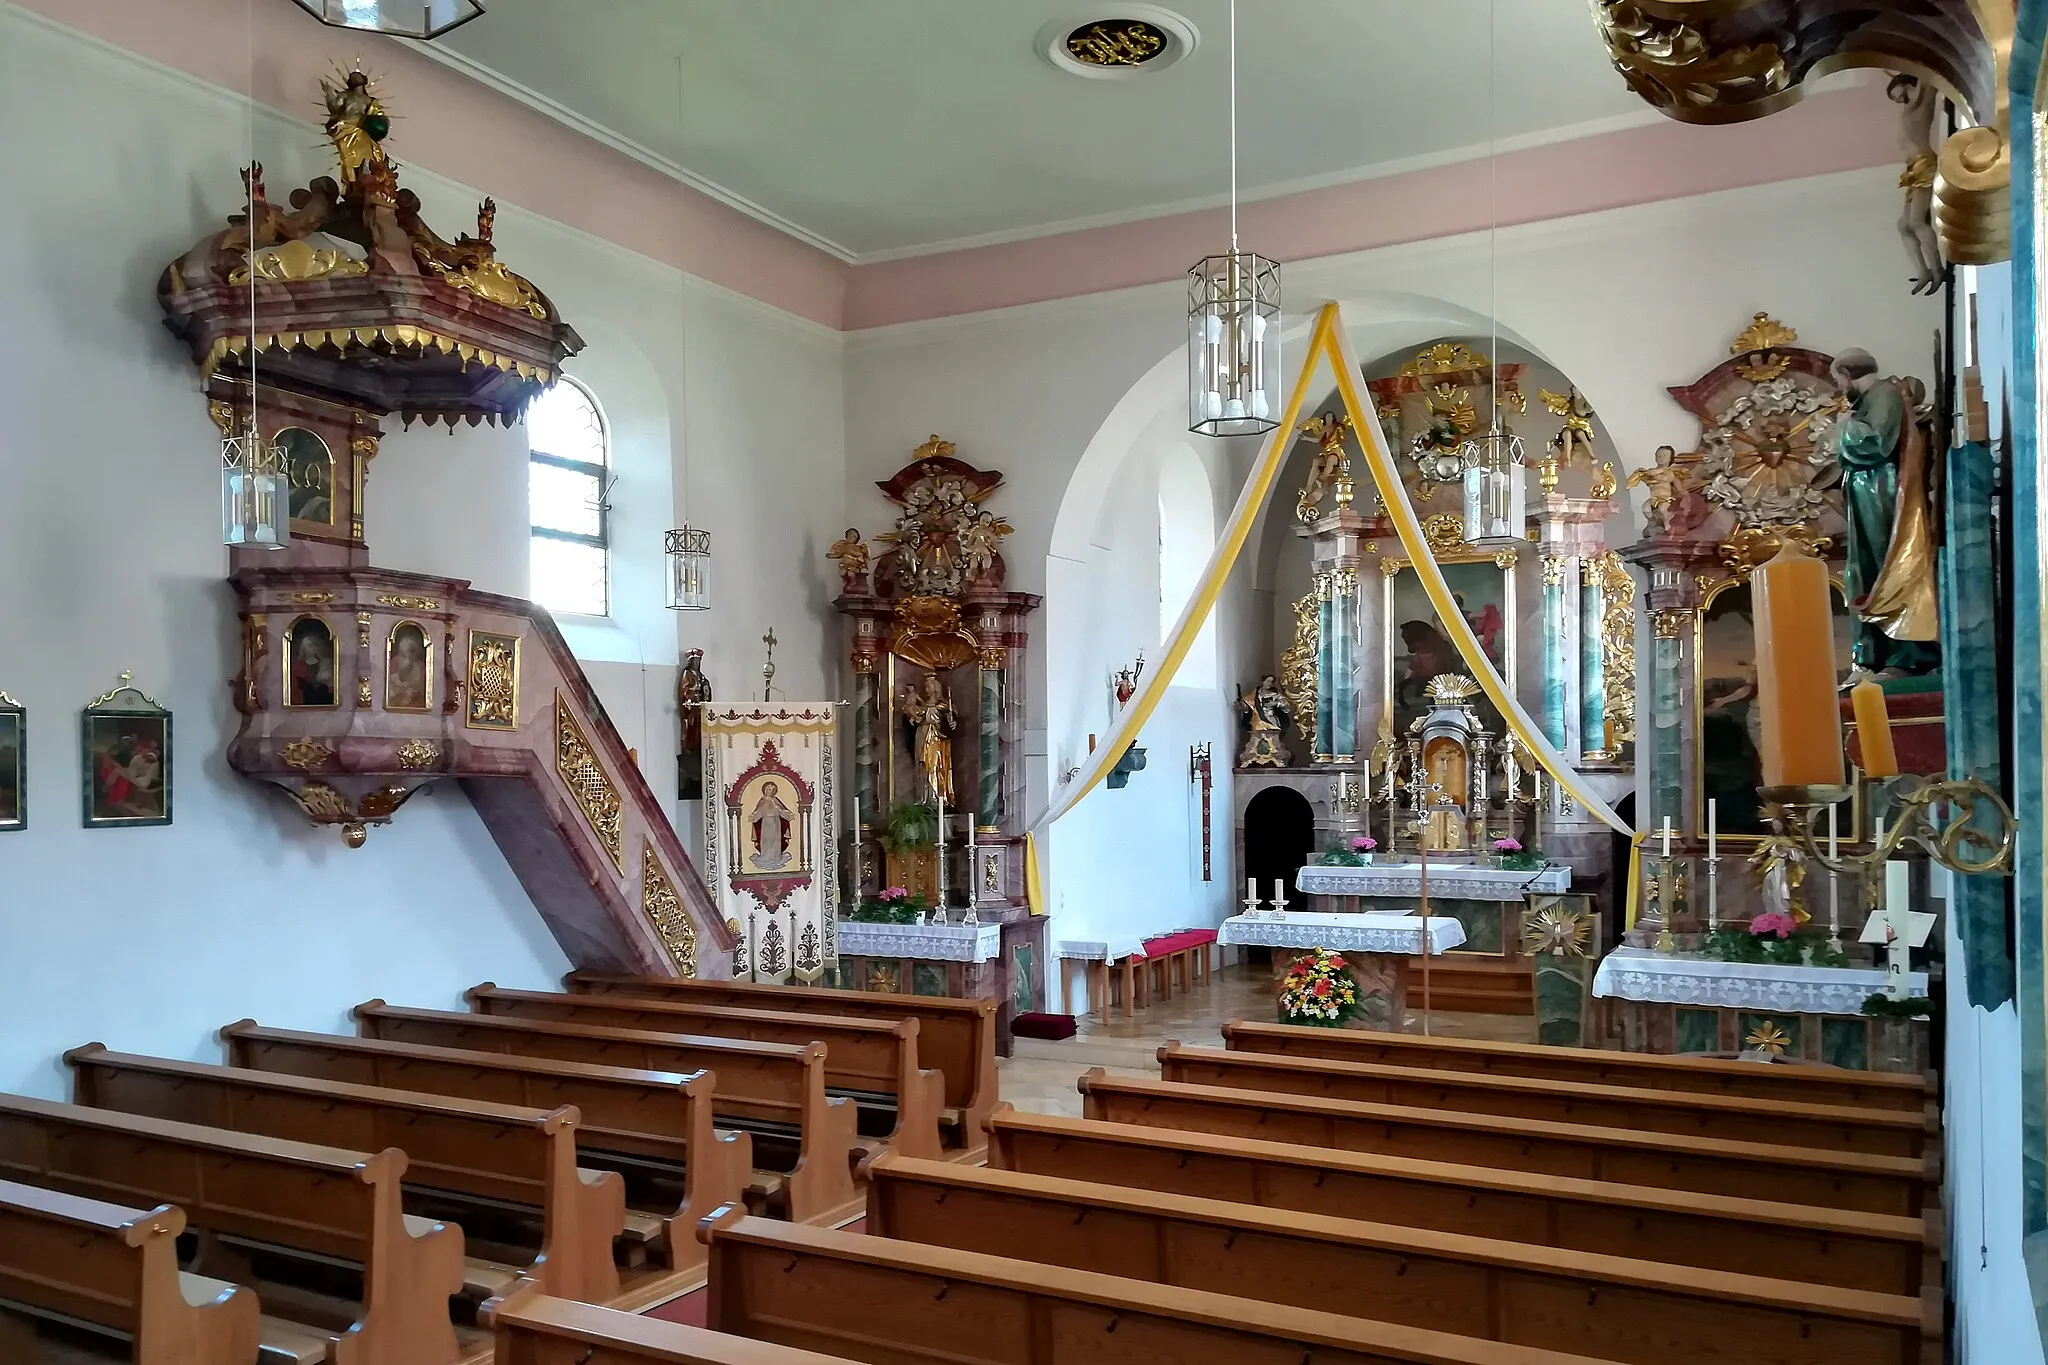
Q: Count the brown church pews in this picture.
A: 14